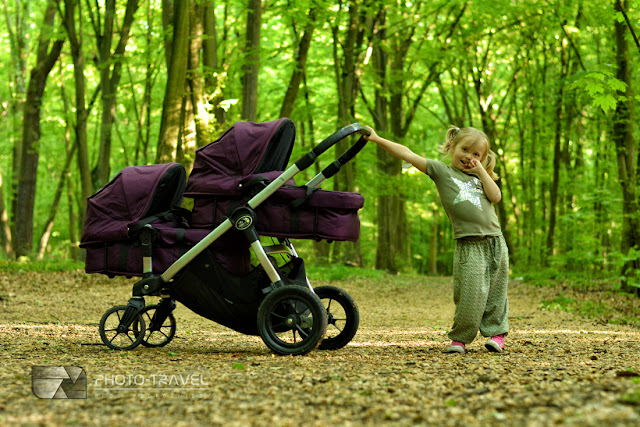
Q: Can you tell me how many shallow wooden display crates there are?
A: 0